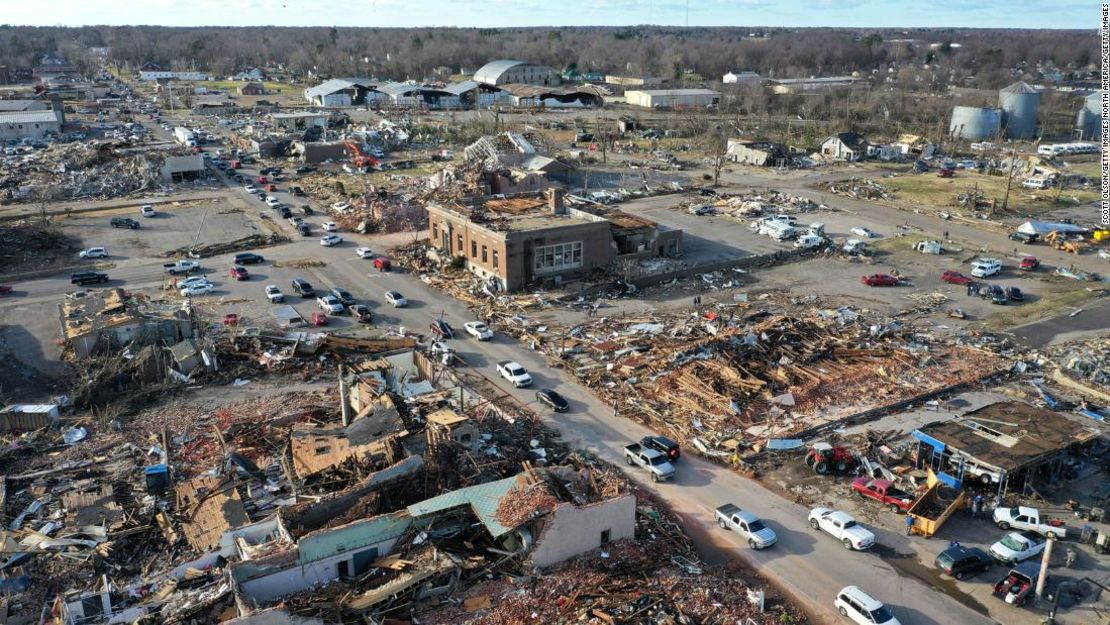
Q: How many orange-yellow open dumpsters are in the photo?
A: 1